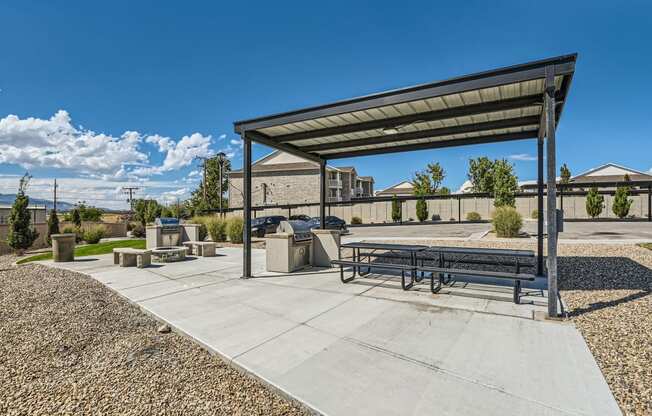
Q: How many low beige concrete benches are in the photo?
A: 2